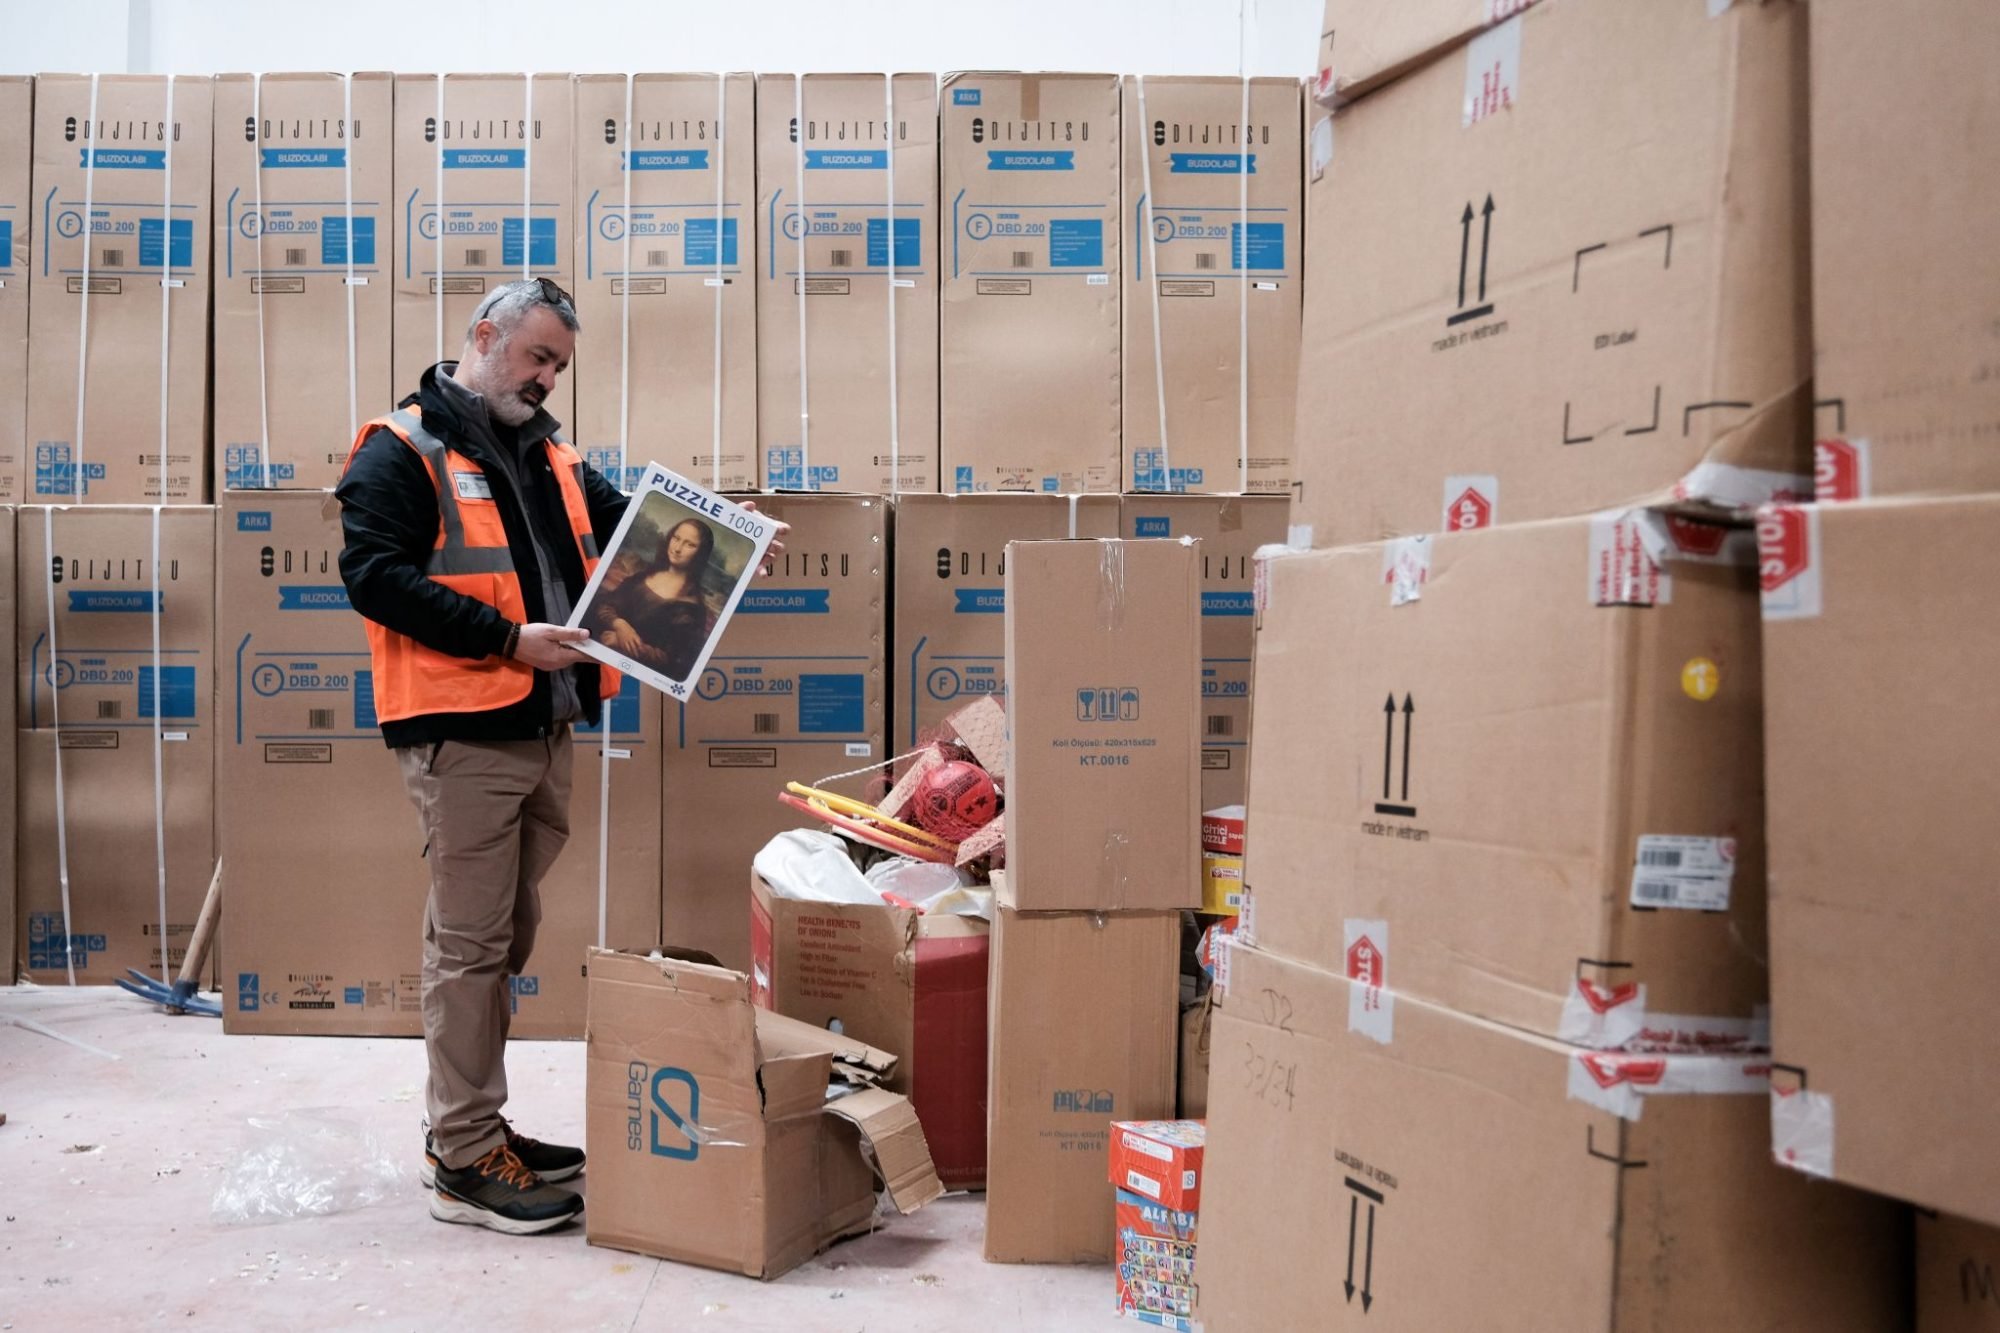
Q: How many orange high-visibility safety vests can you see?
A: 1